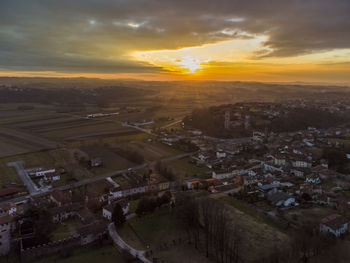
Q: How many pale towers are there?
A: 2